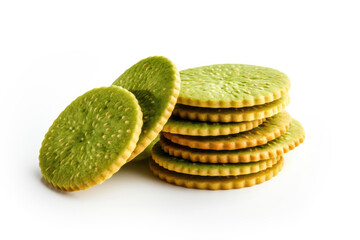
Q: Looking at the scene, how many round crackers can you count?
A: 9